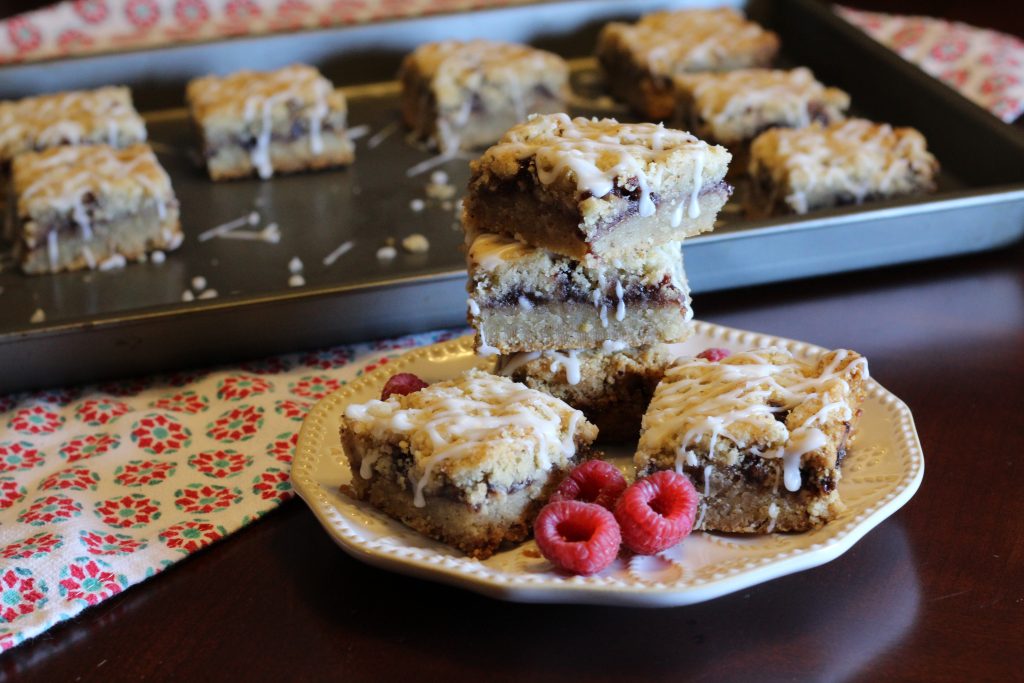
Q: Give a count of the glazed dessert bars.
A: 12